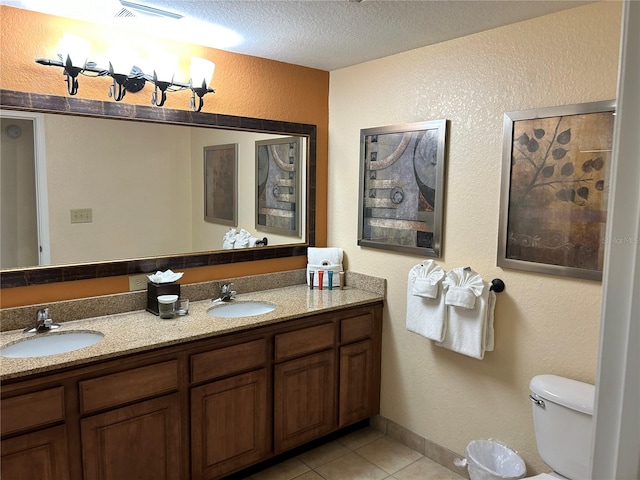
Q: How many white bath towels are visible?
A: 2